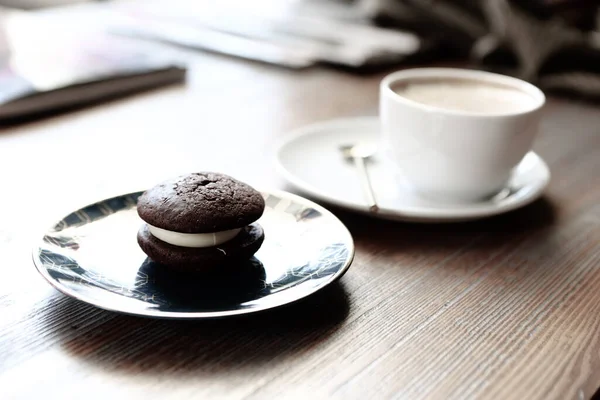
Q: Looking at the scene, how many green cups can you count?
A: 0